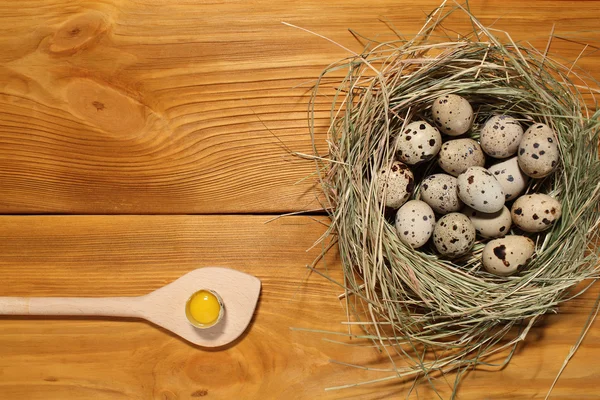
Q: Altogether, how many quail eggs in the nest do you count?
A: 14